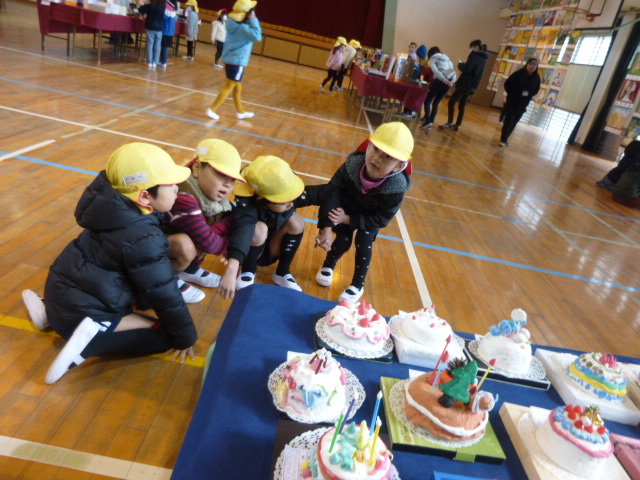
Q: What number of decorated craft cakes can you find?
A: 8